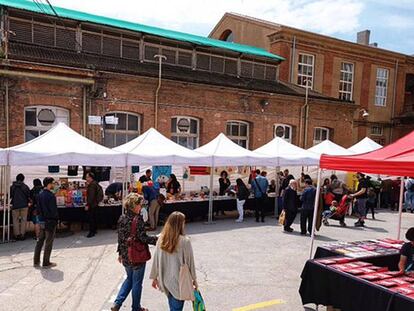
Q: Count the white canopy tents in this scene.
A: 6